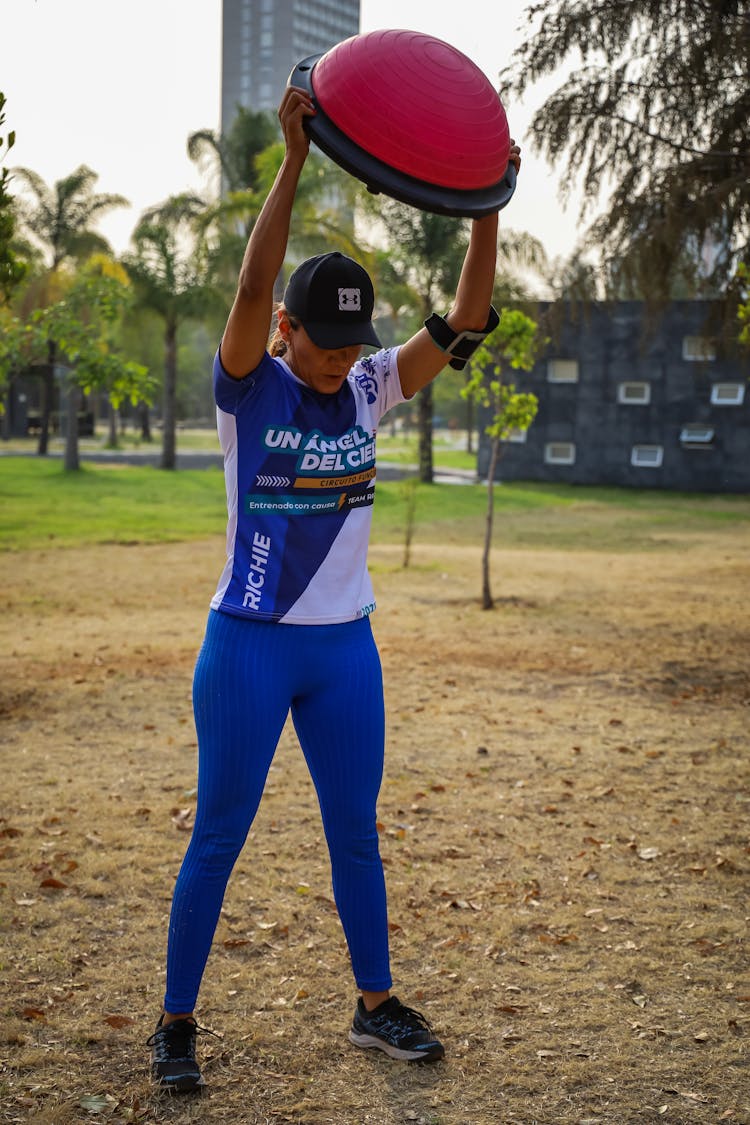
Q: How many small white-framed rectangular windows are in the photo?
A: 8